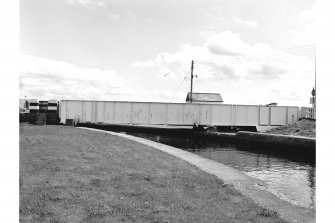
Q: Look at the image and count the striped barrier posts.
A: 2